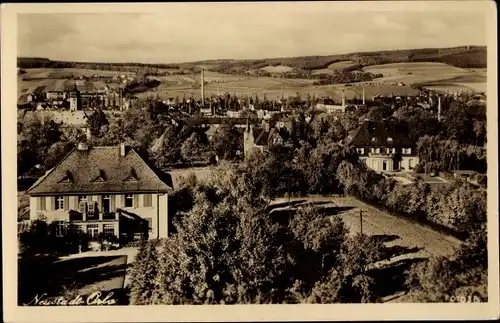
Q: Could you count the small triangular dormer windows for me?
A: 3